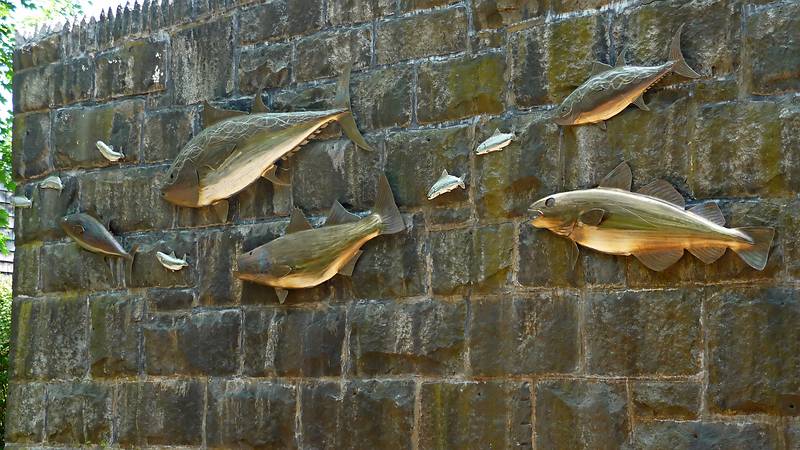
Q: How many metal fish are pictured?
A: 11